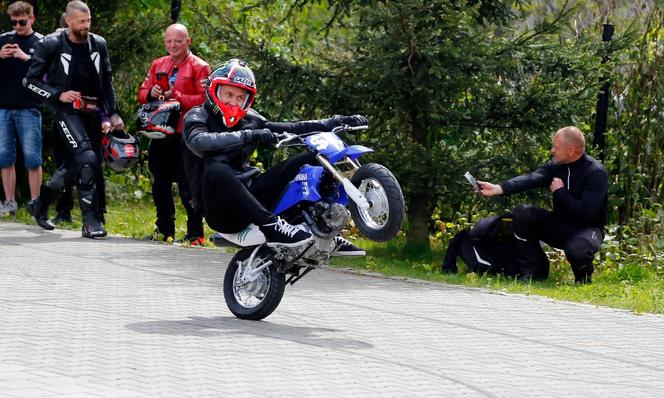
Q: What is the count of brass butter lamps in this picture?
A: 0